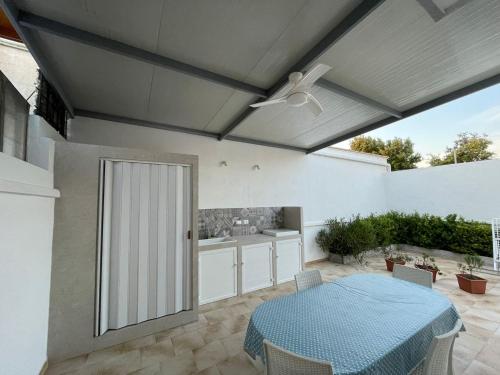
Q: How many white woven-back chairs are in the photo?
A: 4